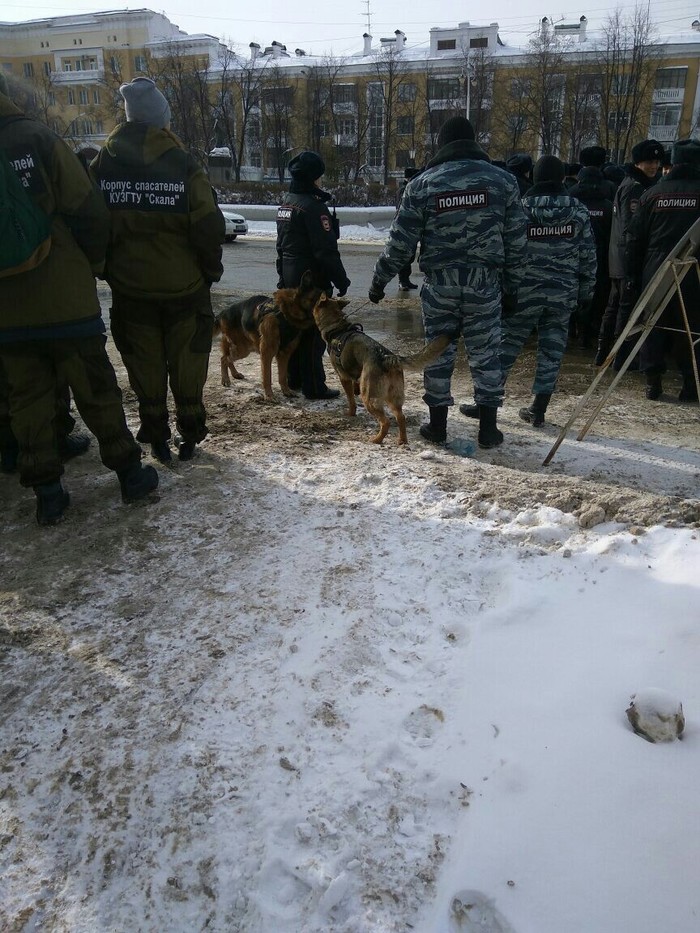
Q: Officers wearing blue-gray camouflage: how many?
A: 2